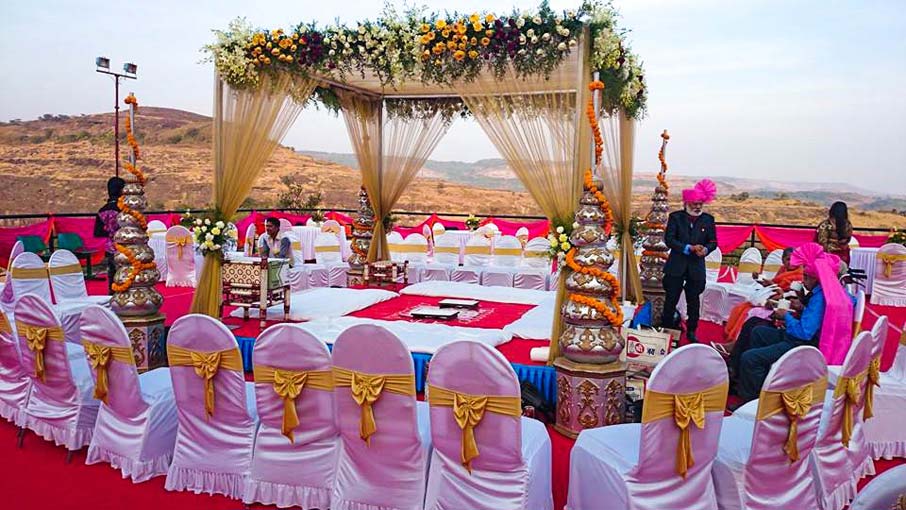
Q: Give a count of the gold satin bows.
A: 12